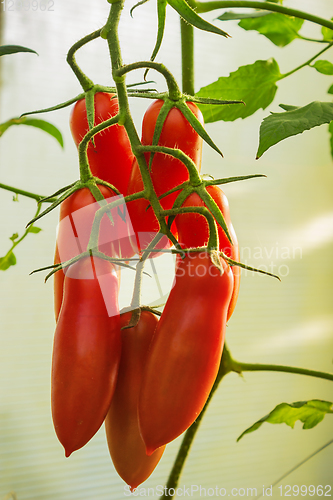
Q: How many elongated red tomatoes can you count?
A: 7